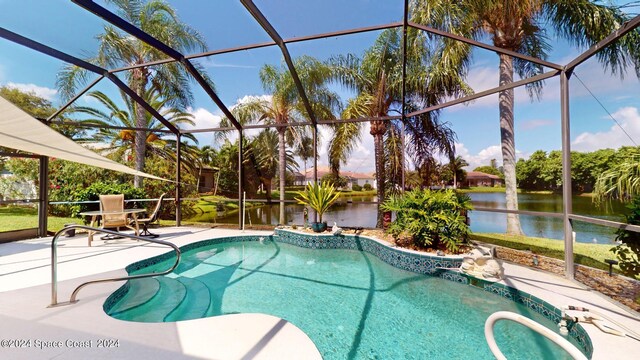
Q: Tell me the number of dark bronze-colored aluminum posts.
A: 6